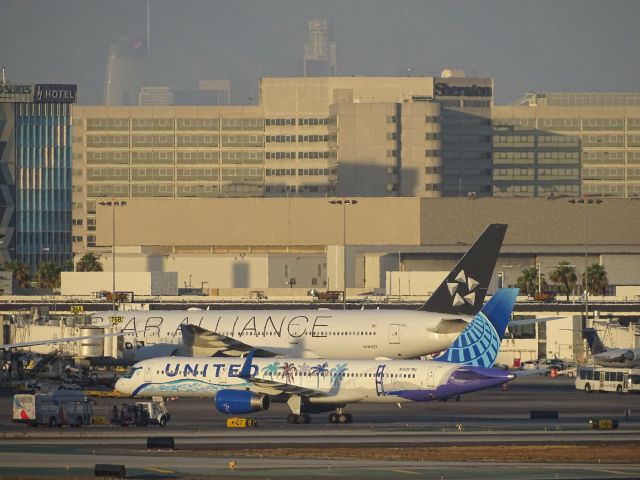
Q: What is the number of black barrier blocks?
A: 3